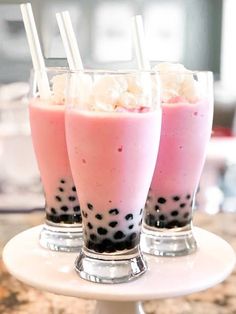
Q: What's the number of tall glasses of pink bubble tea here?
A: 3